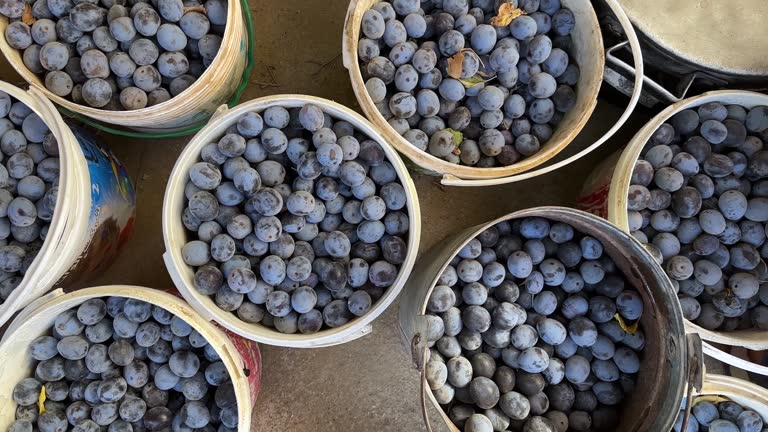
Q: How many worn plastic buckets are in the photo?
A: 7